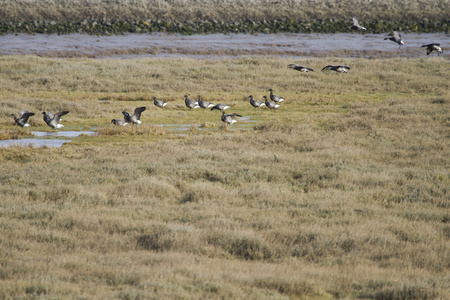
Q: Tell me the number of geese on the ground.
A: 12